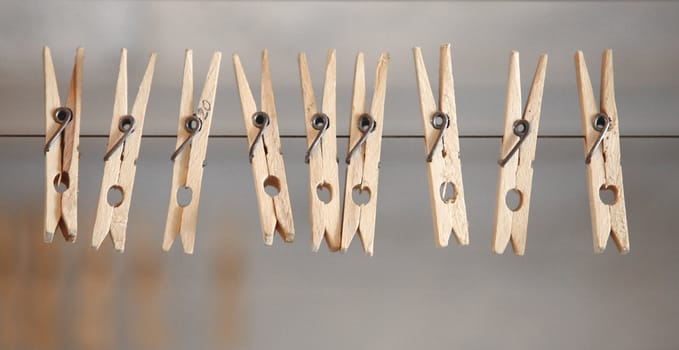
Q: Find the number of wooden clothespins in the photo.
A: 9